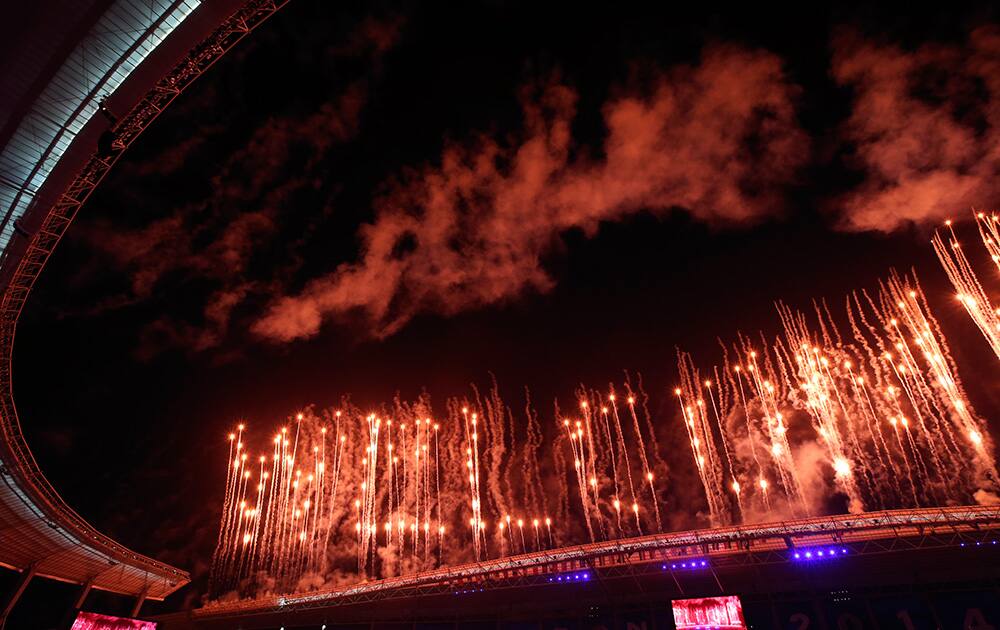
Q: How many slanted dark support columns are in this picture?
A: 3